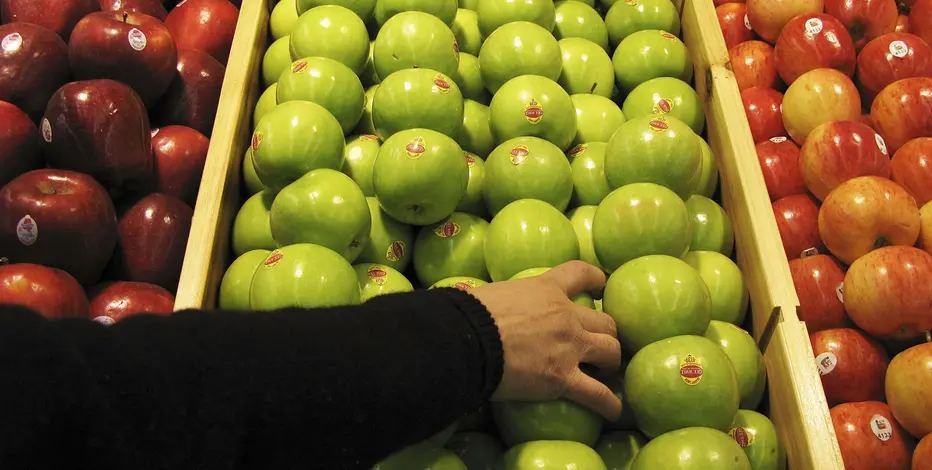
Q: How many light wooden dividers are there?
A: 2